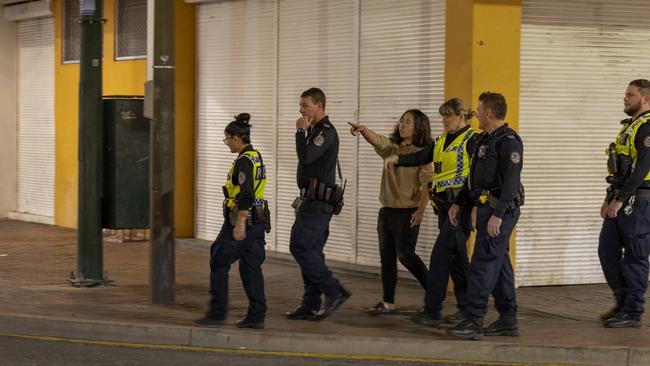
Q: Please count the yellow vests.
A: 3